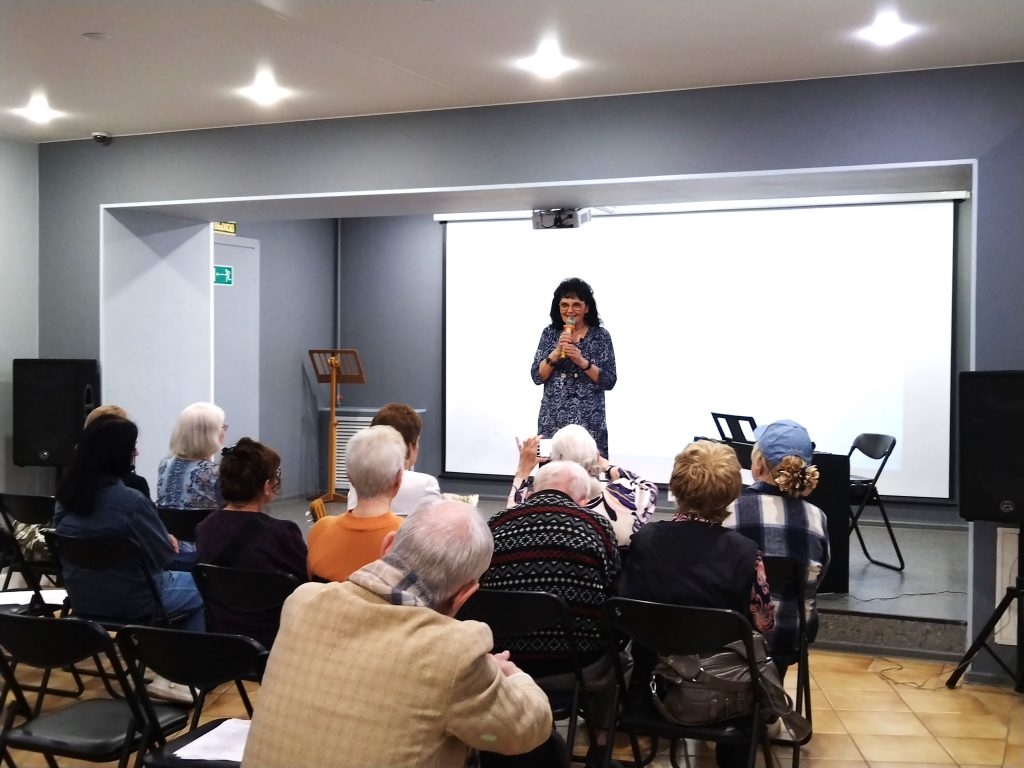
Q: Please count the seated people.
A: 11